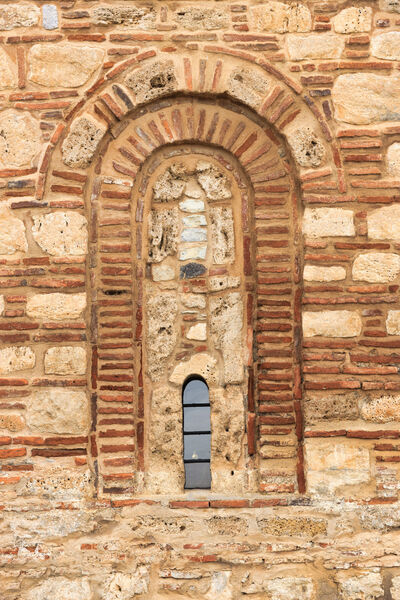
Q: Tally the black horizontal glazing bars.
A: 3